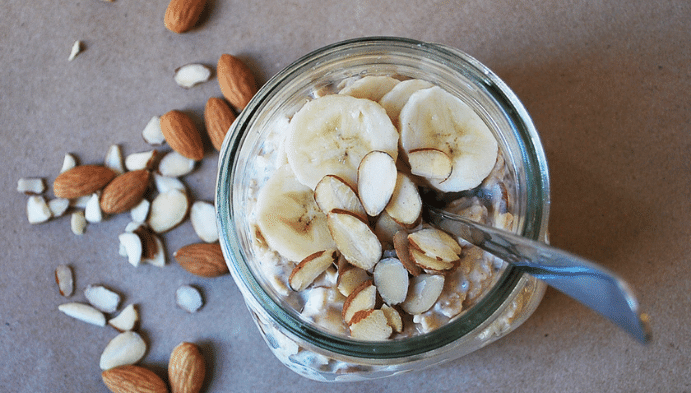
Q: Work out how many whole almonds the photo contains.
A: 9